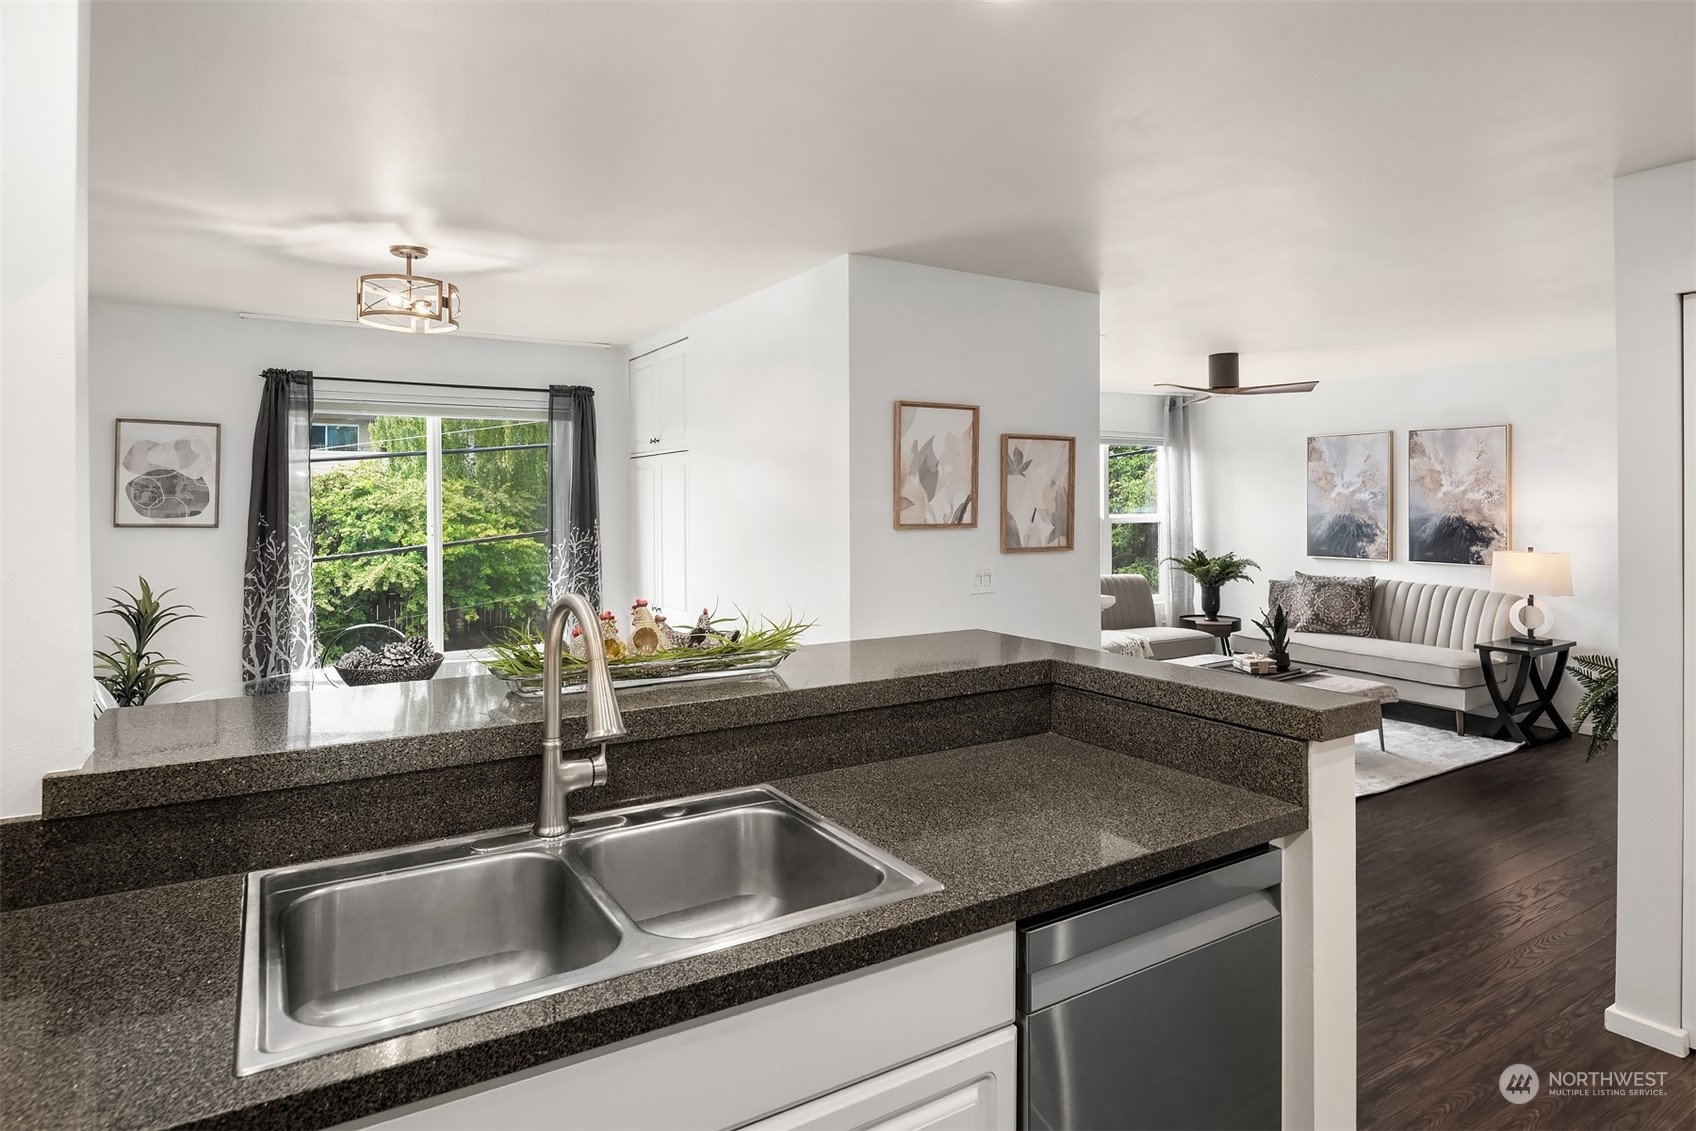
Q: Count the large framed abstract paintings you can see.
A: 2